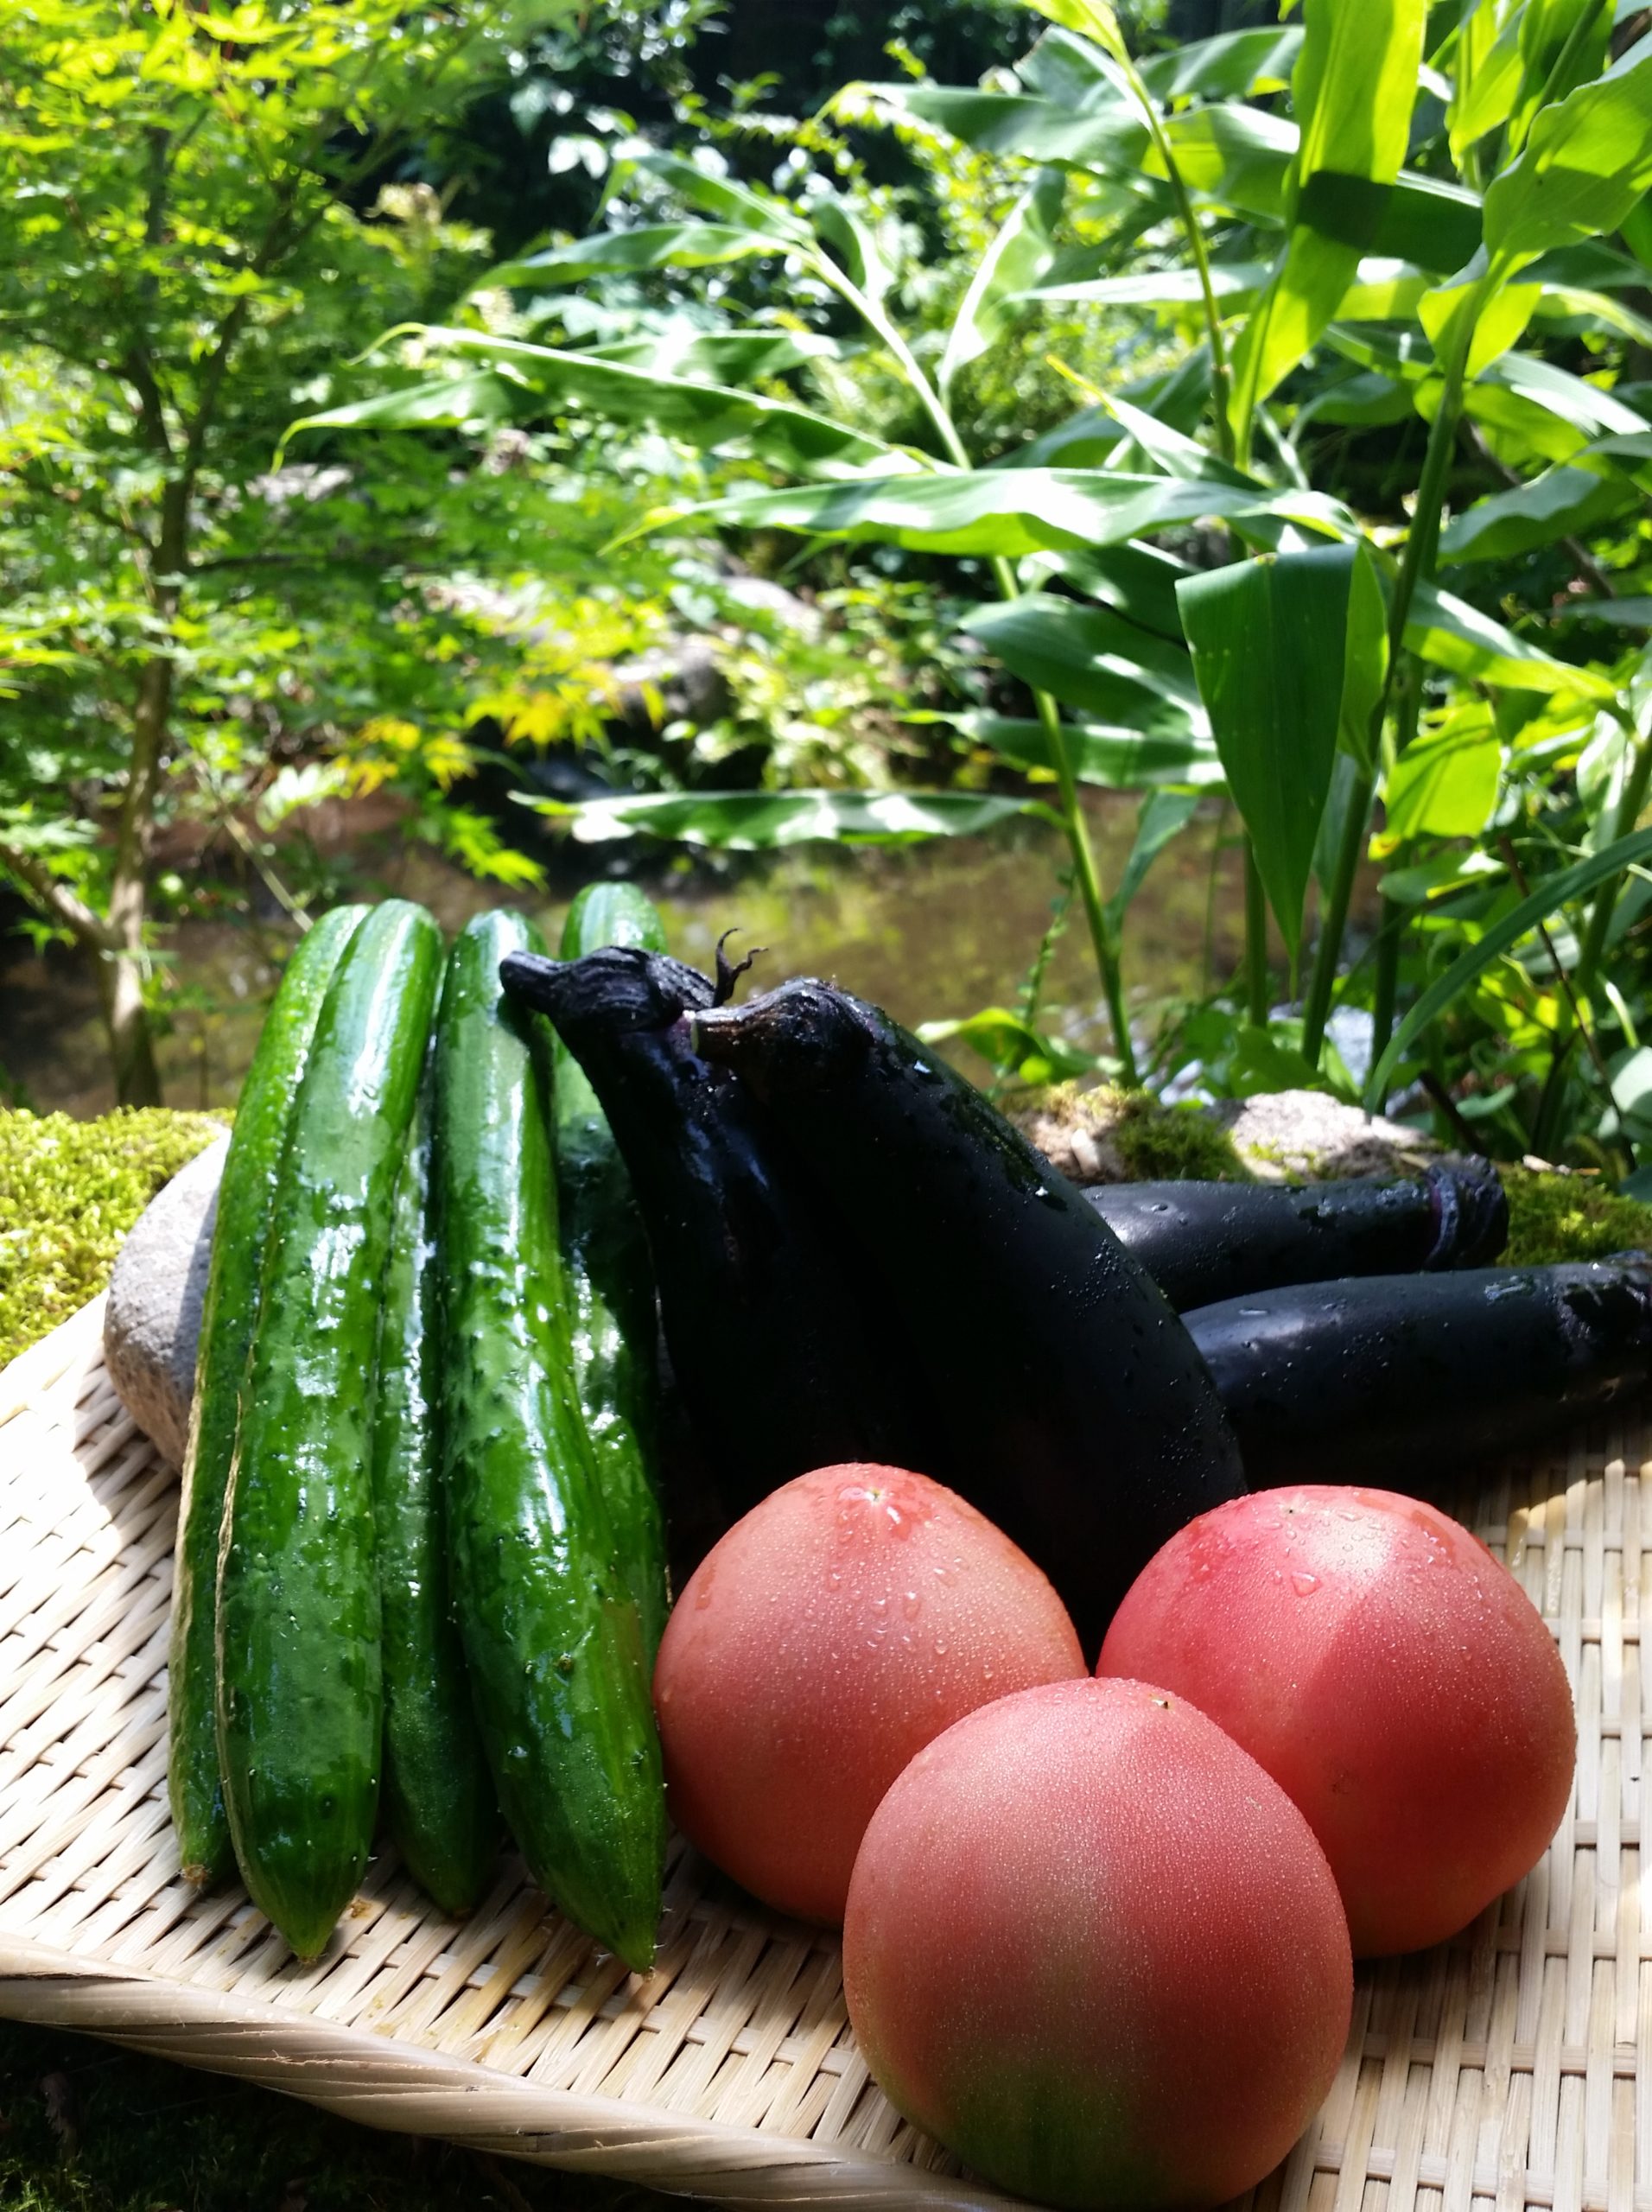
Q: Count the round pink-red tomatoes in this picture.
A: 3